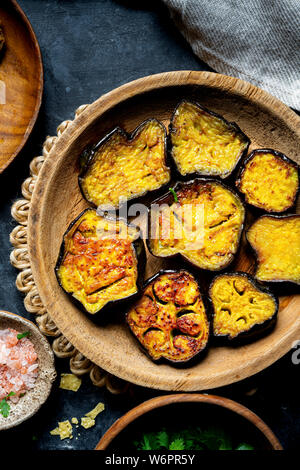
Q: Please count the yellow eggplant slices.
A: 8